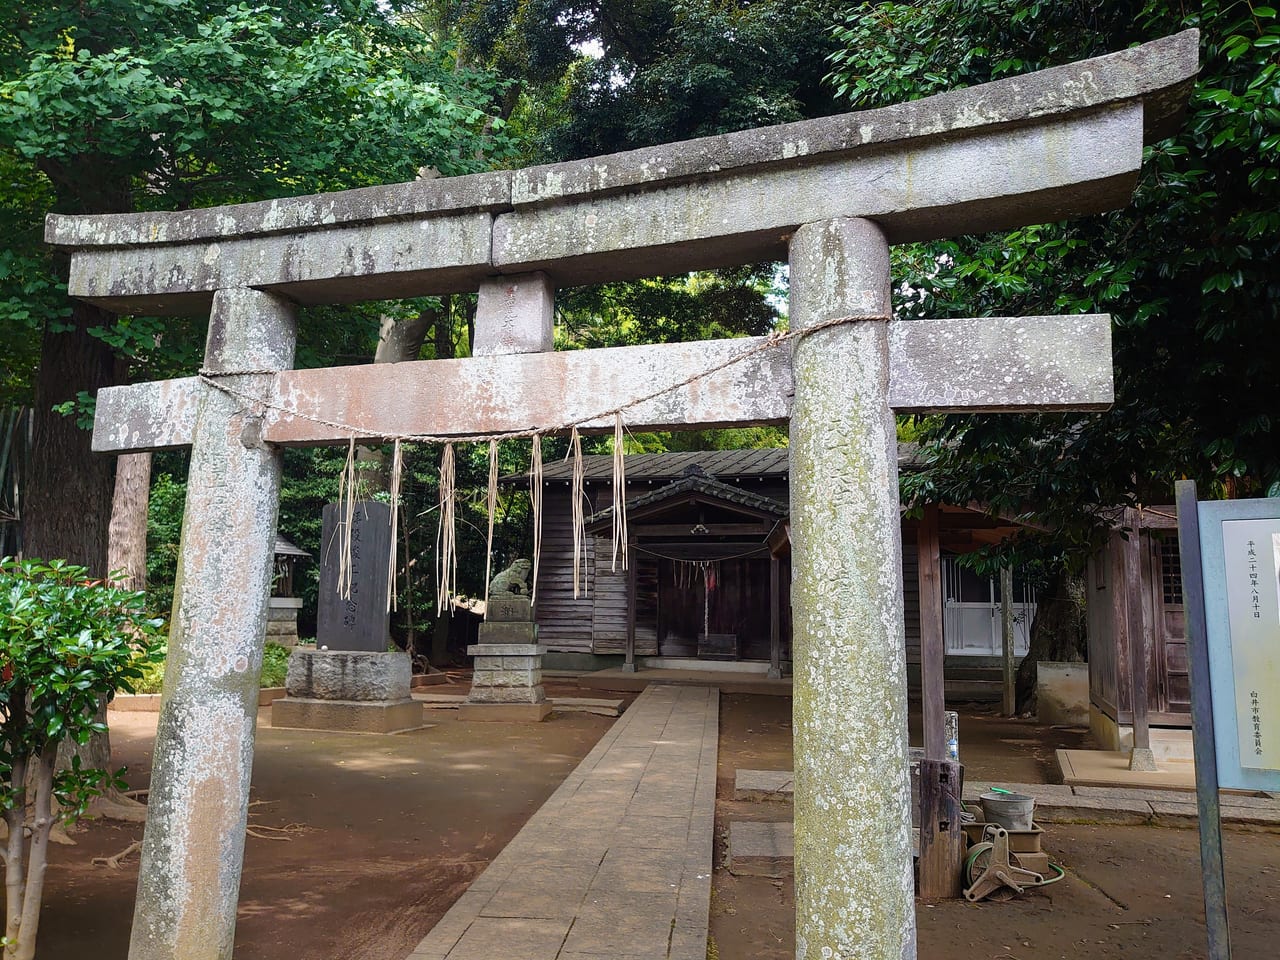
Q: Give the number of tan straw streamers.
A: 7